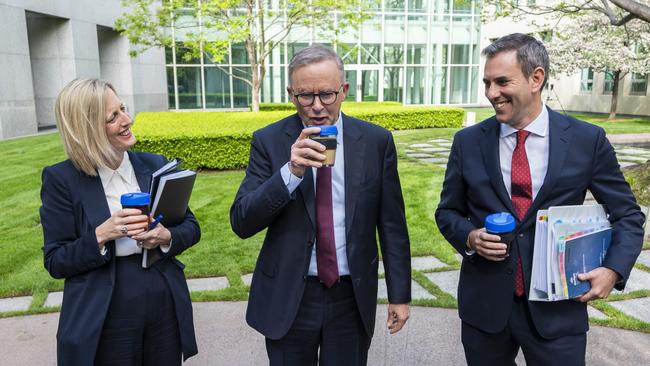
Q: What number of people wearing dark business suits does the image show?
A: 3